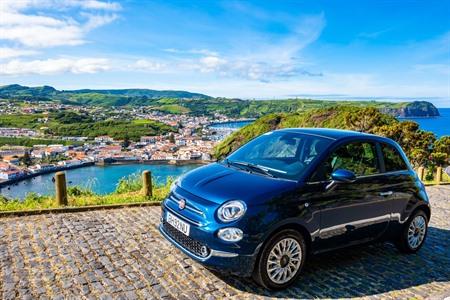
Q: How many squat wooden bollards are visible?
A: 4